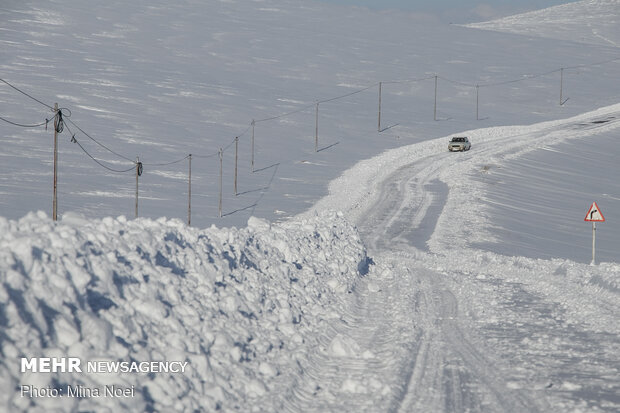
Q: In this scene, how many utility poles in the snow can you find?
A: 11